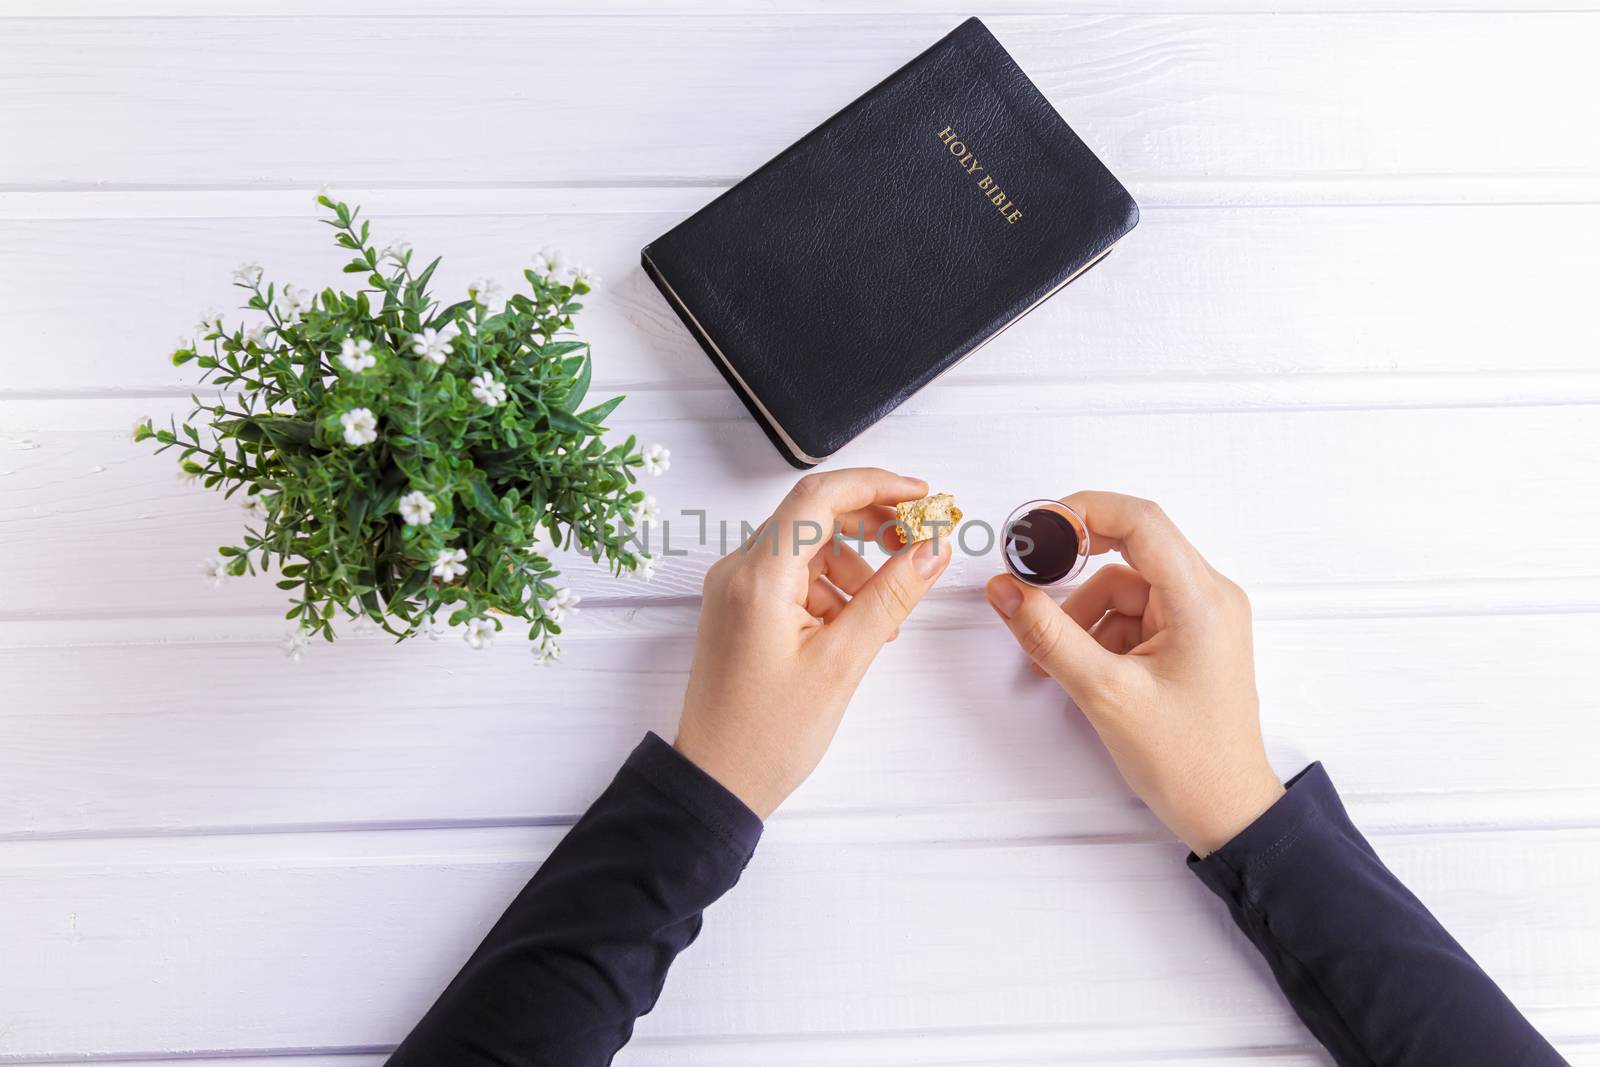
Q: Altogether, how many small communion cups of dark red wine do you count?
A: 1